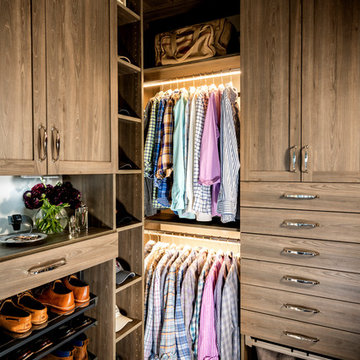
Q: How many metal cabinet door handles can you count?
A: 4